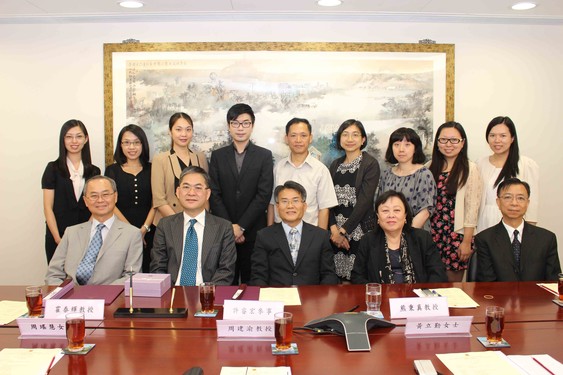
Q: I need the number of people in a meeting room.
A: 14